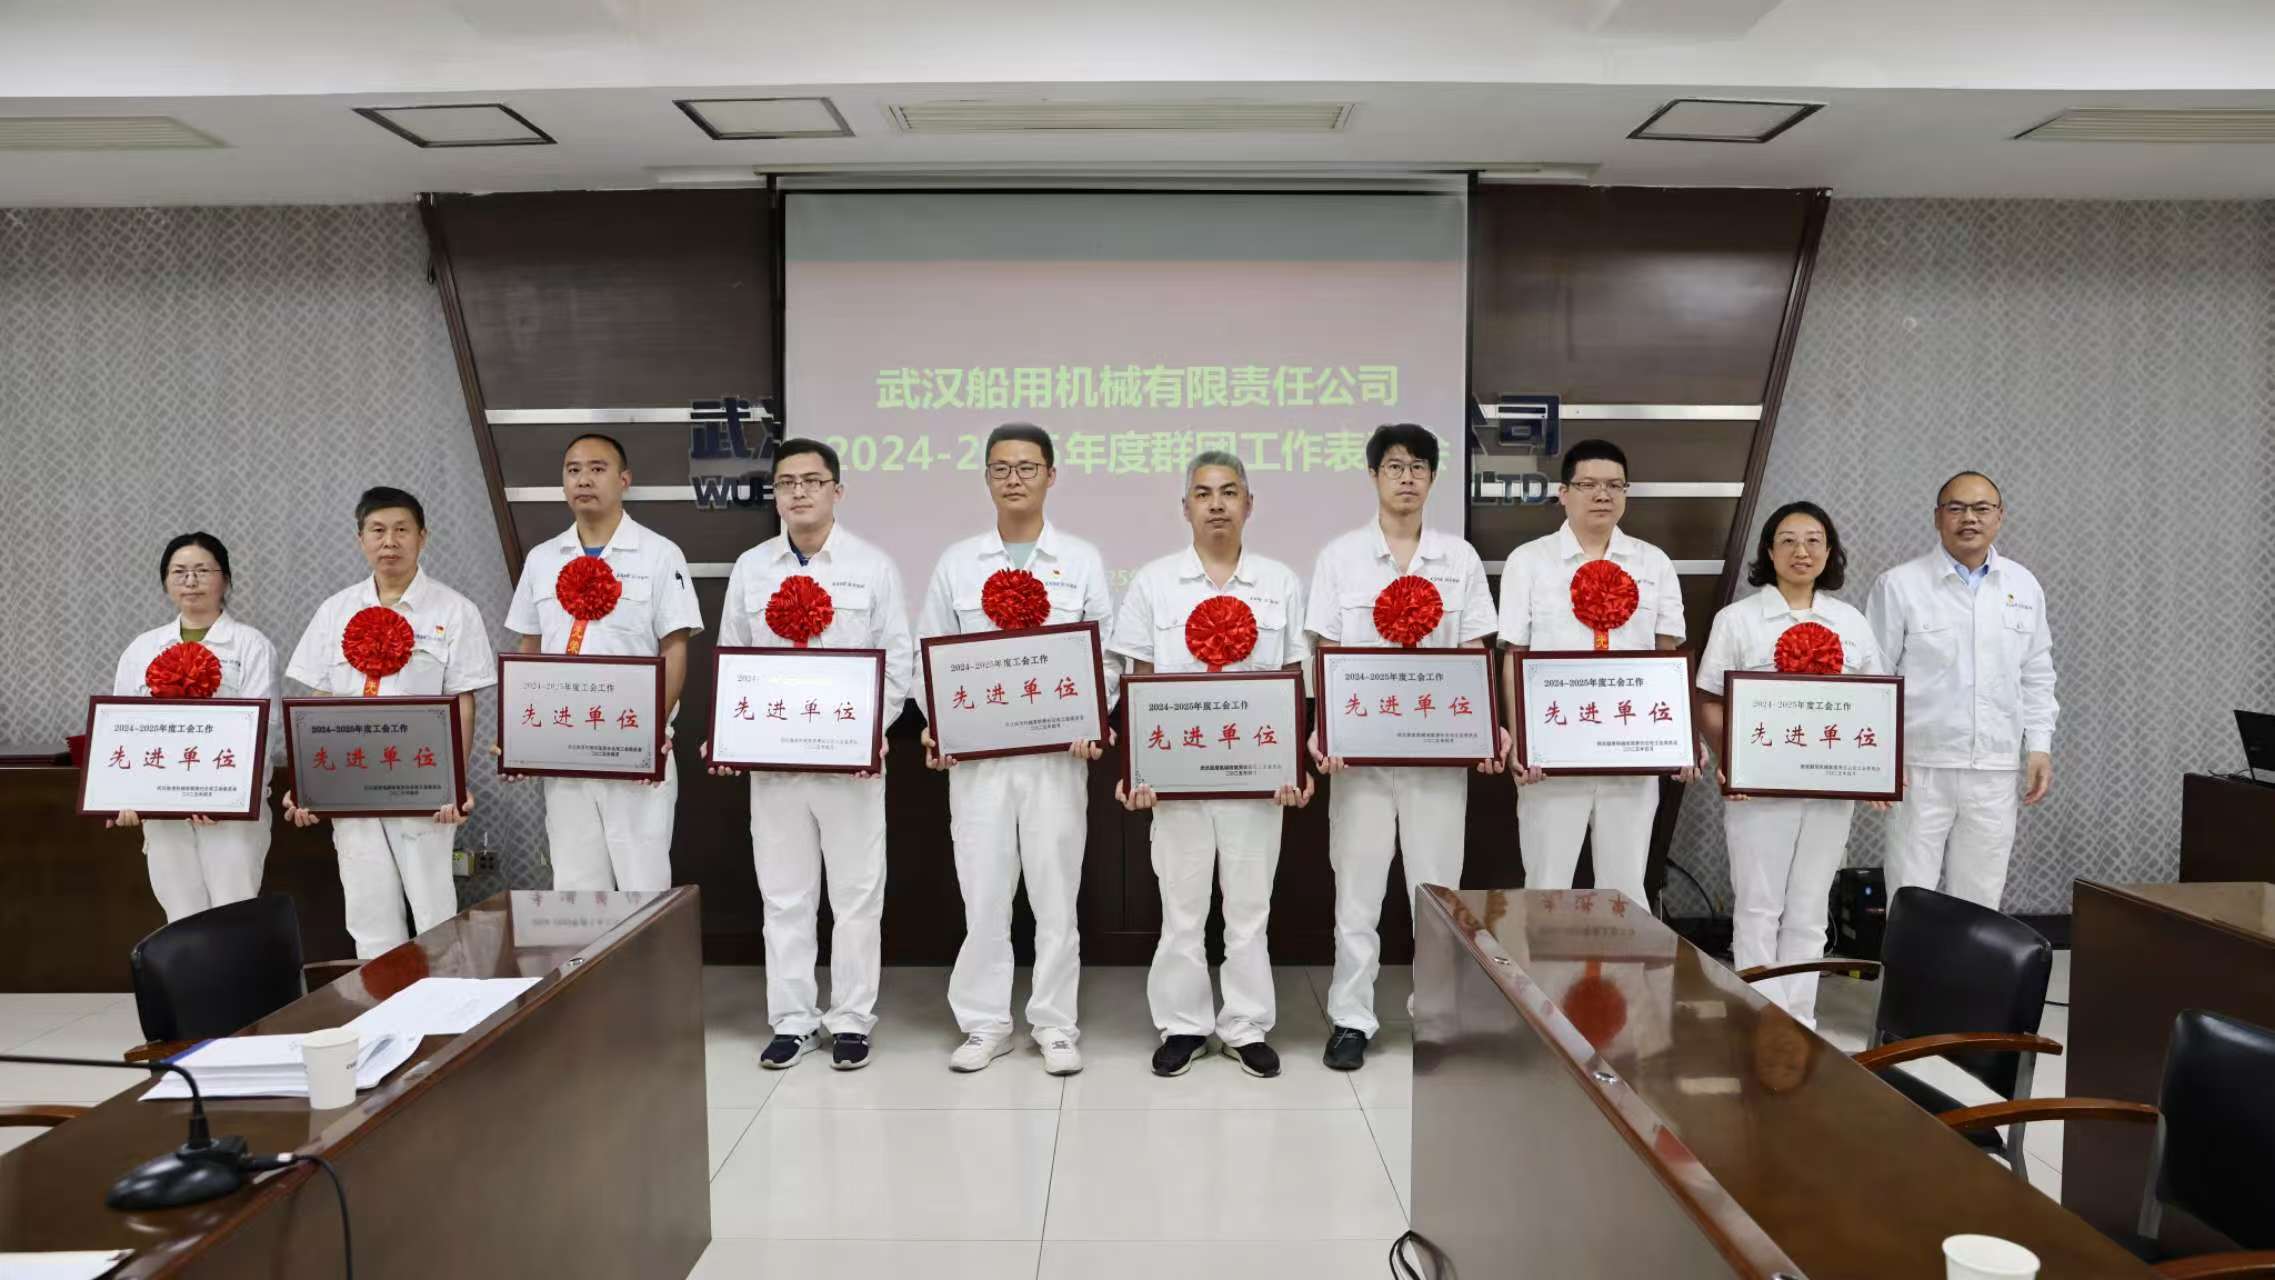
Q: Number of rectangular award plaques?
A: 9